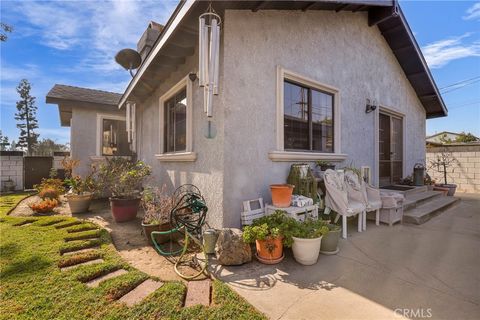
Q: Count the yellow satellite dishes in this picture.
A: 0